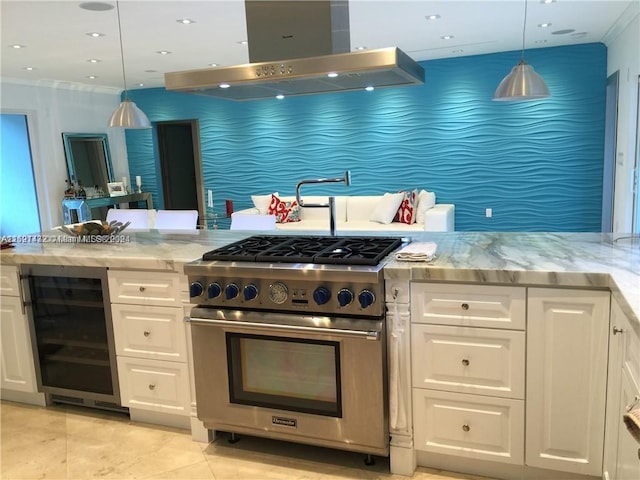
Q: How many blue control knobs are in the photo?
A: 7